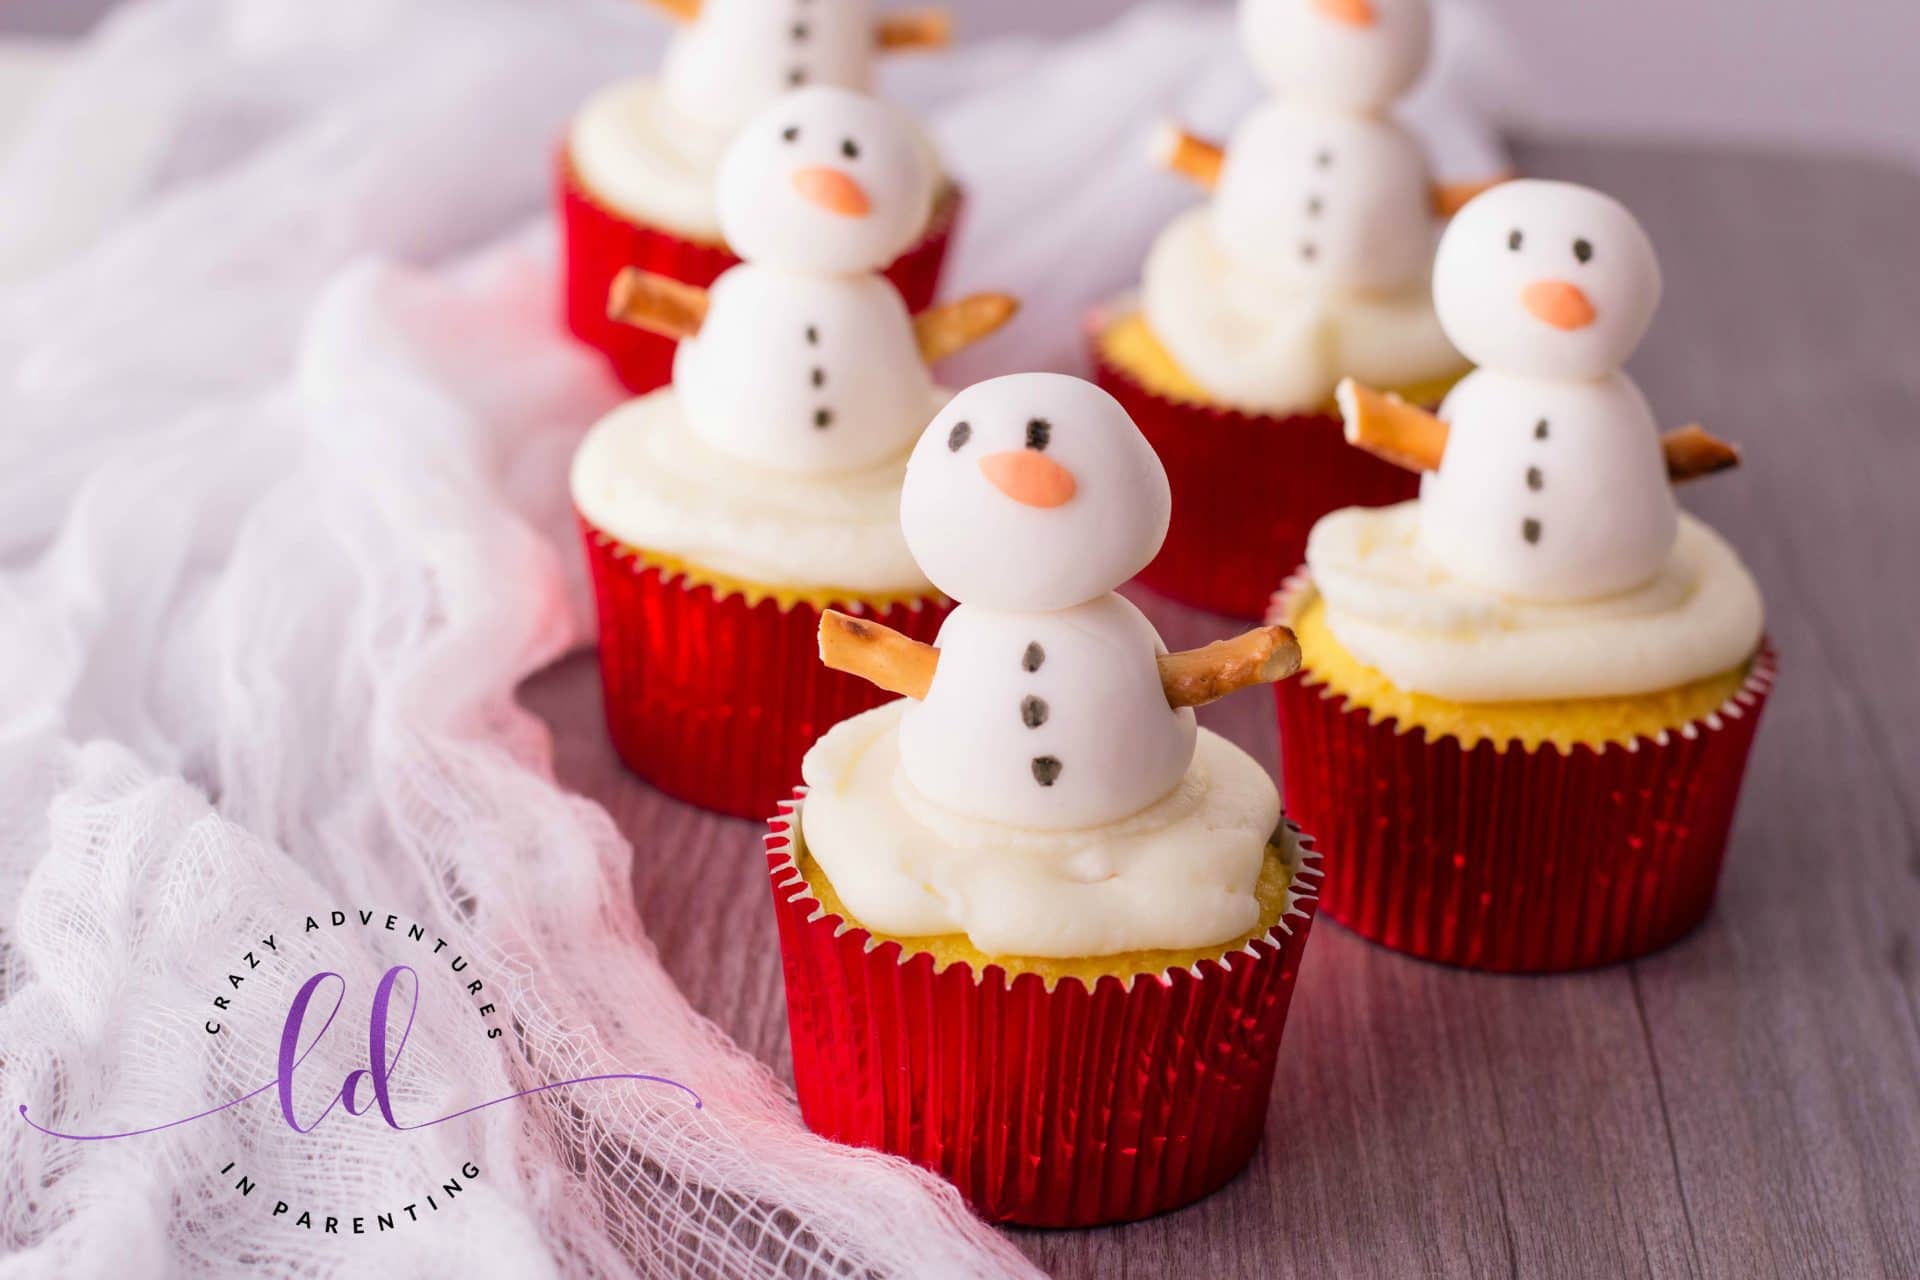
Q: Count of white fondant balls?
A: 9